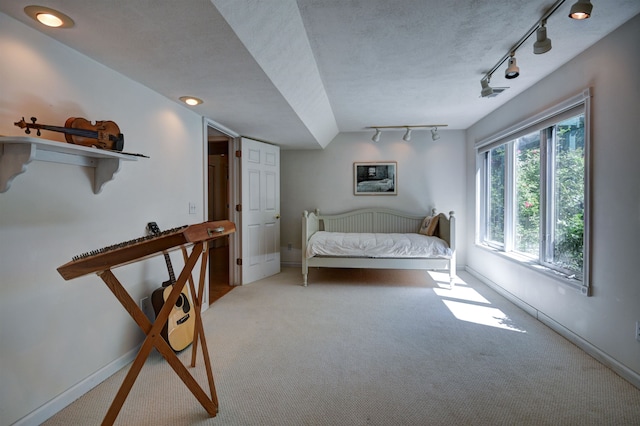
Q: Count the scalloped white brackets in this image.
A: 2